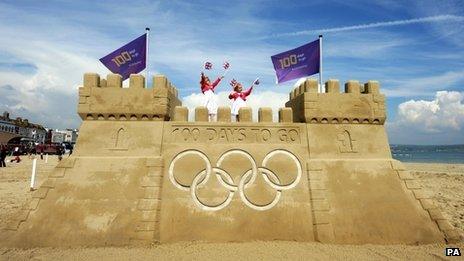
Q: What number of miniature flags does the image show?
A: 4